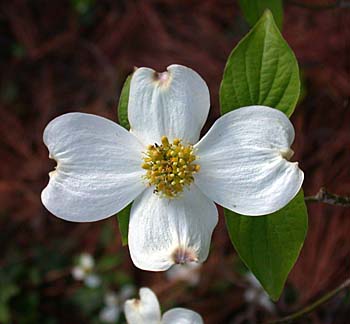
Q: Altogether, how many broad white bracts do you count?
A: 4